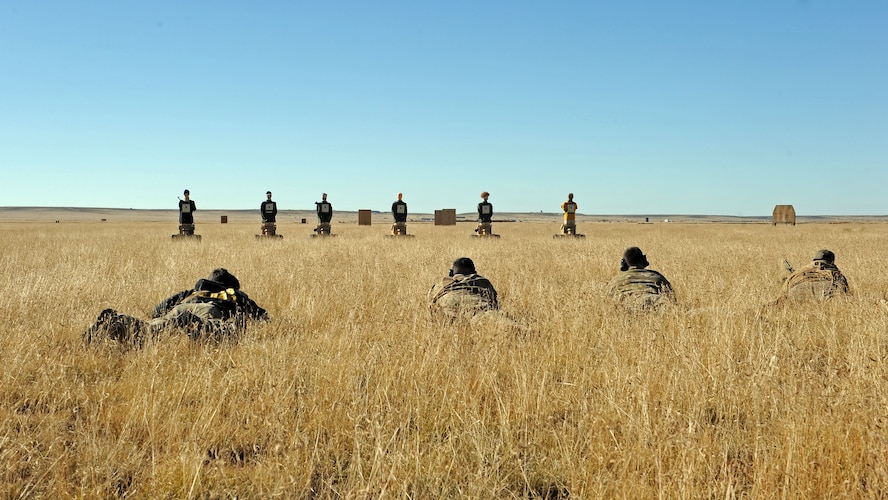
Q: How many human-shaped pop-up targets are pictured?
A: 6